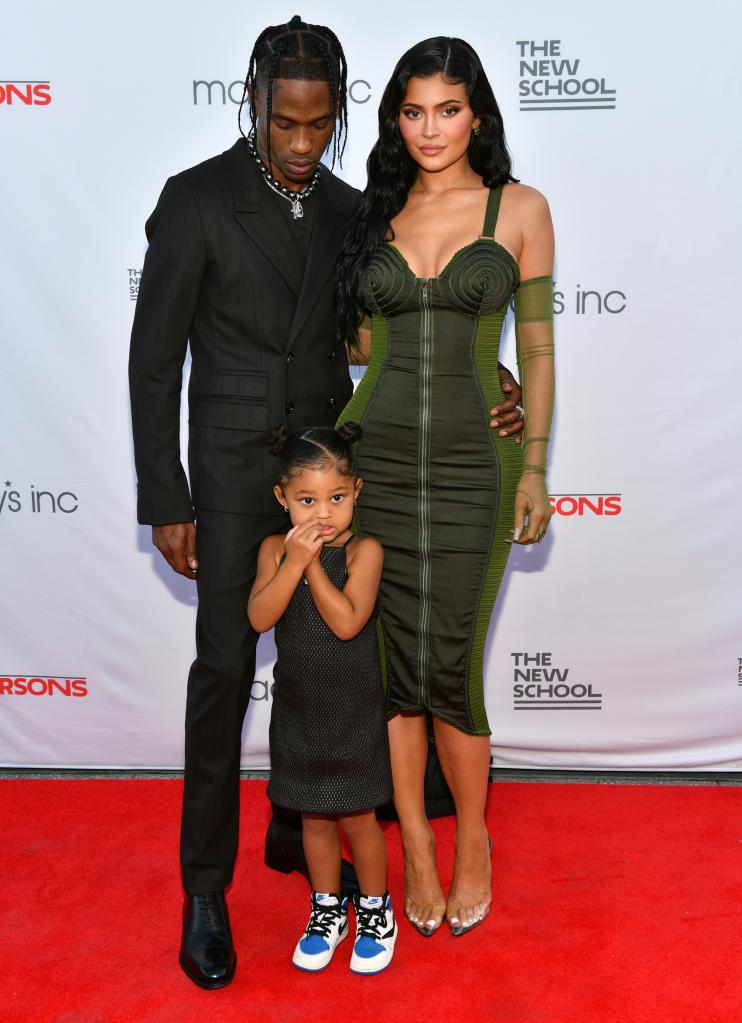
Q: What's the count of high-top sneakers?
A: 2